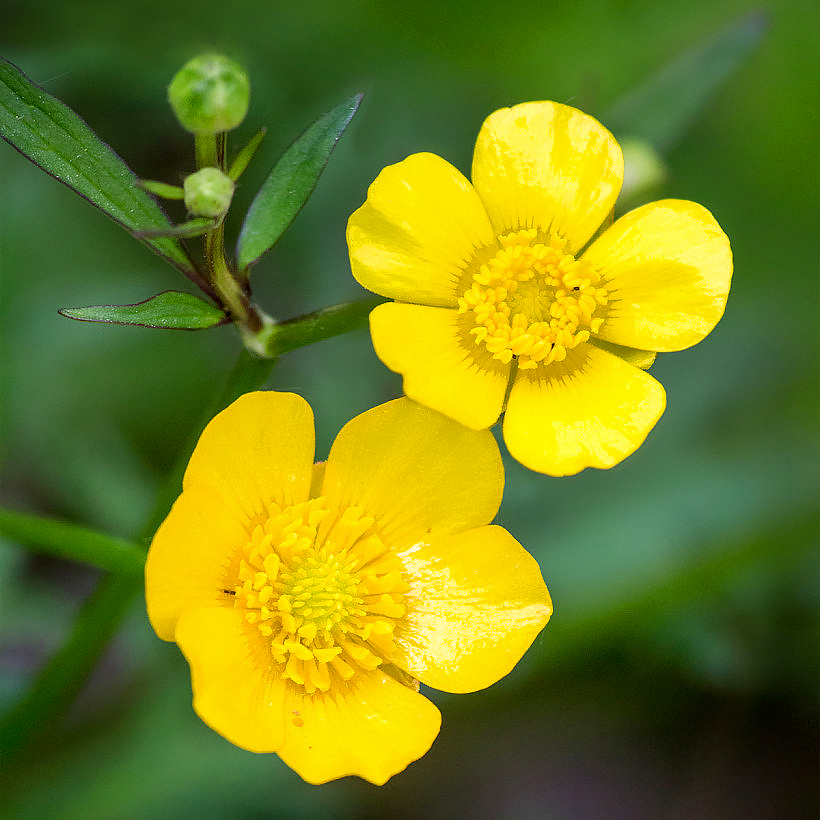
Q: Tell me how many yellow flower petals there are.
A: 11